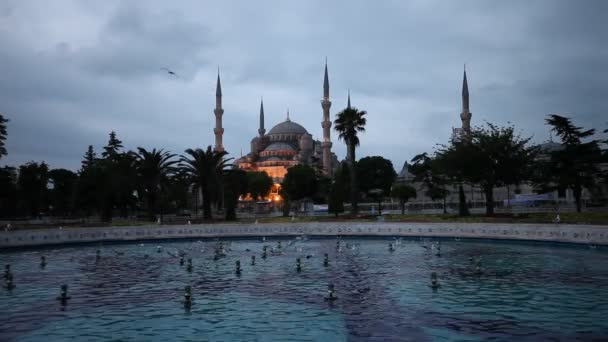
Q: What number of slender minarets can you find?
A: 5